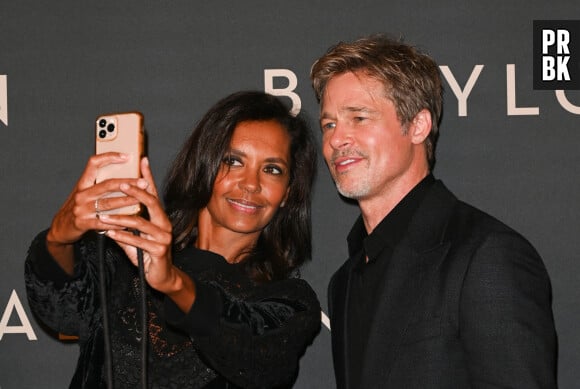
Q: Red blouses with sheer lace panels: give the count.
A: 0